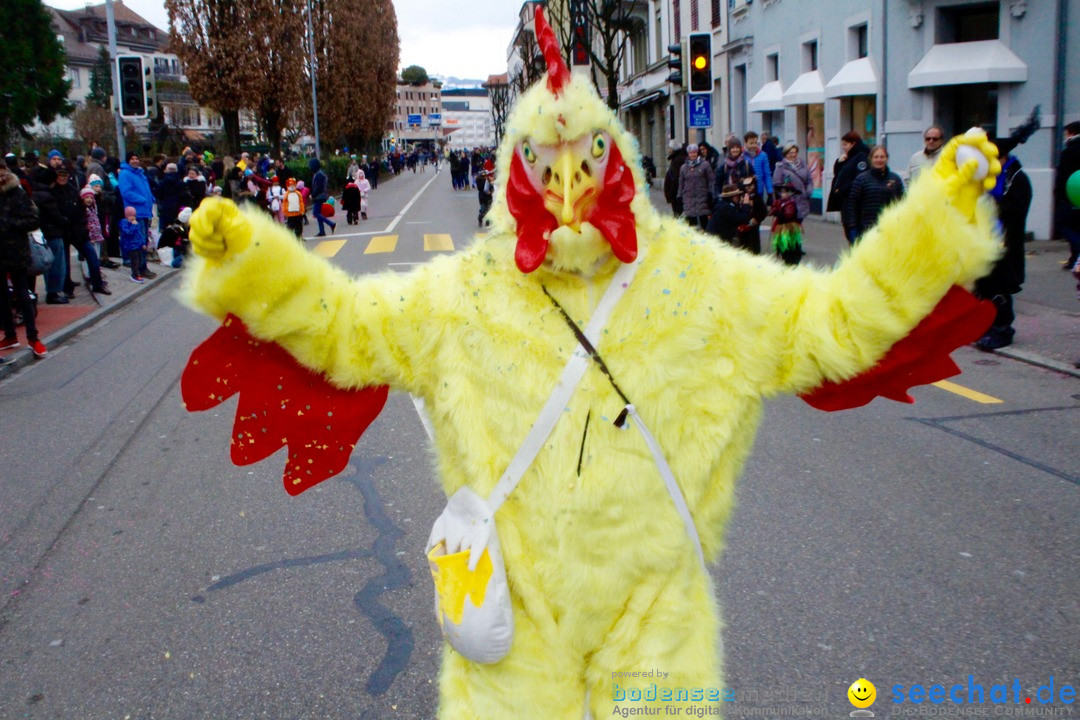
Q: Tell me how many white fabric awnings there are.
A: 4